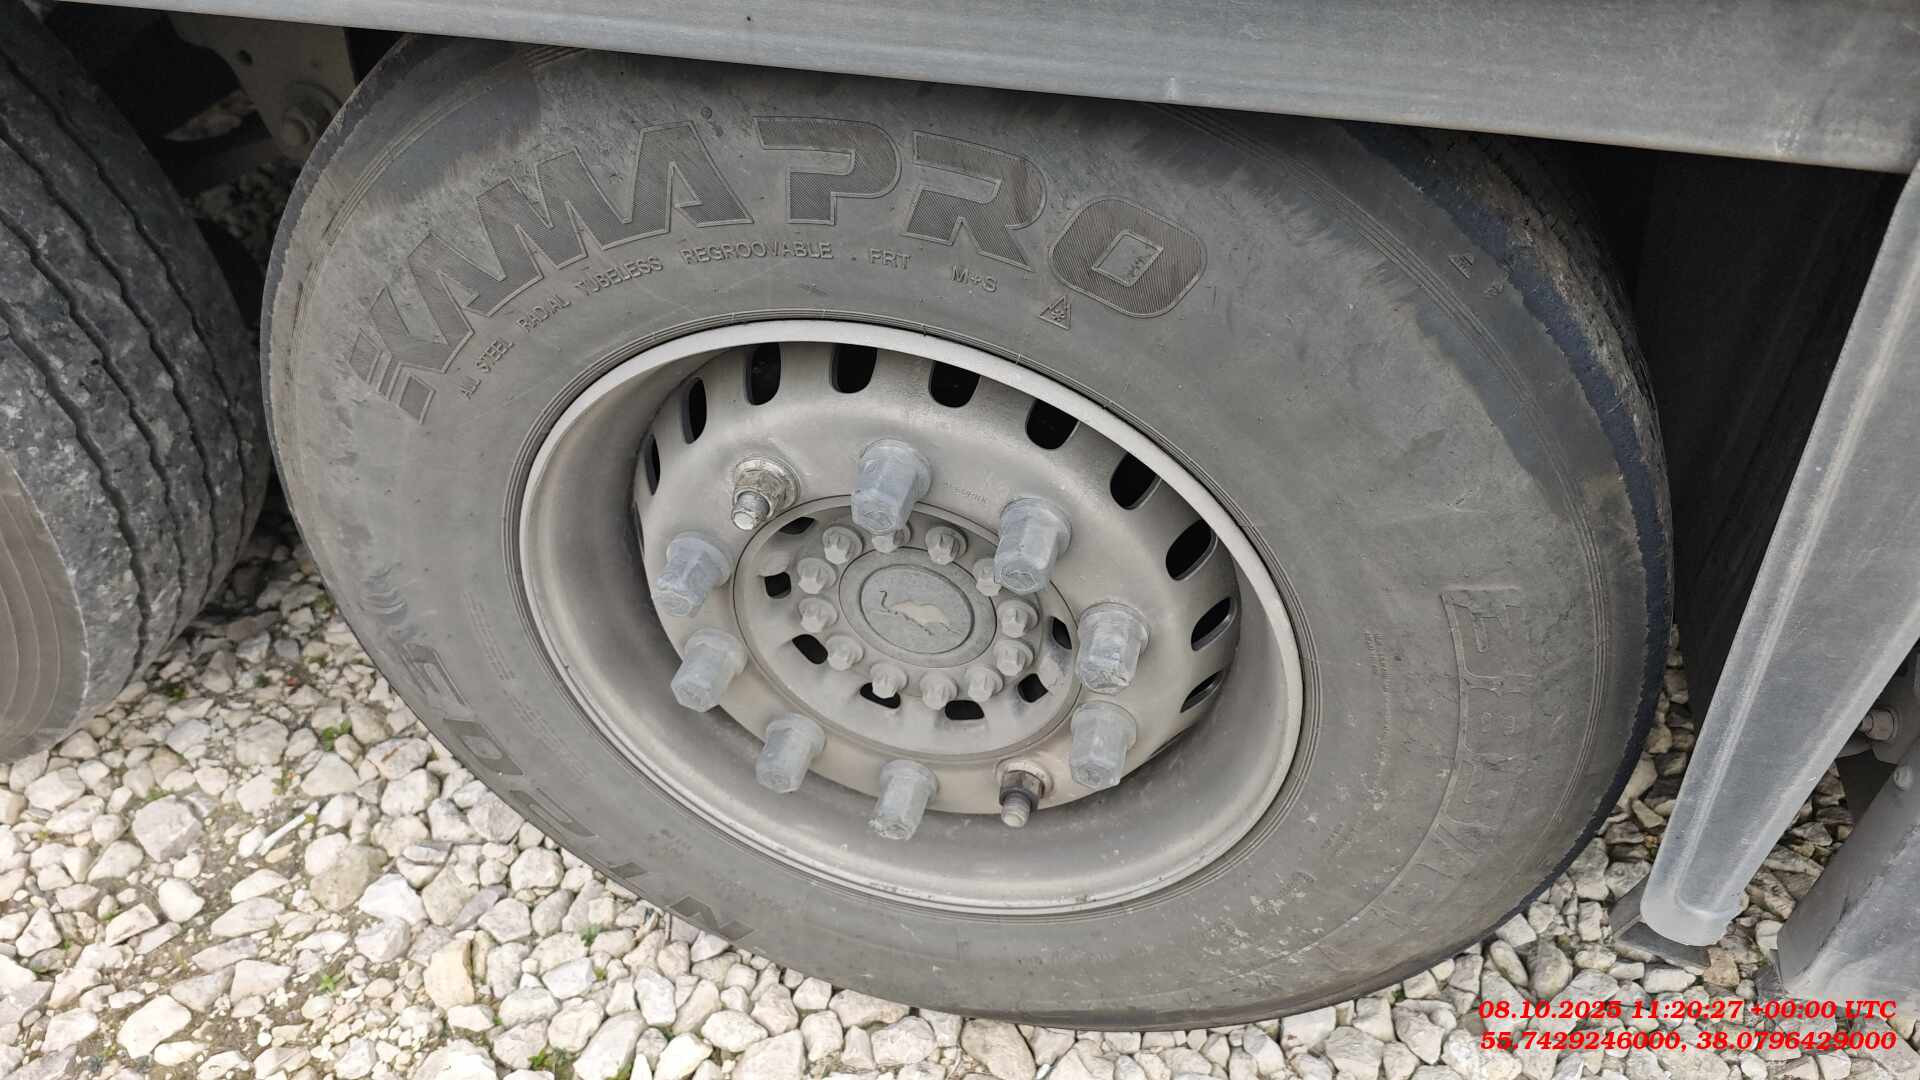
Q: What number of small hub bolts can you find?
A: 12